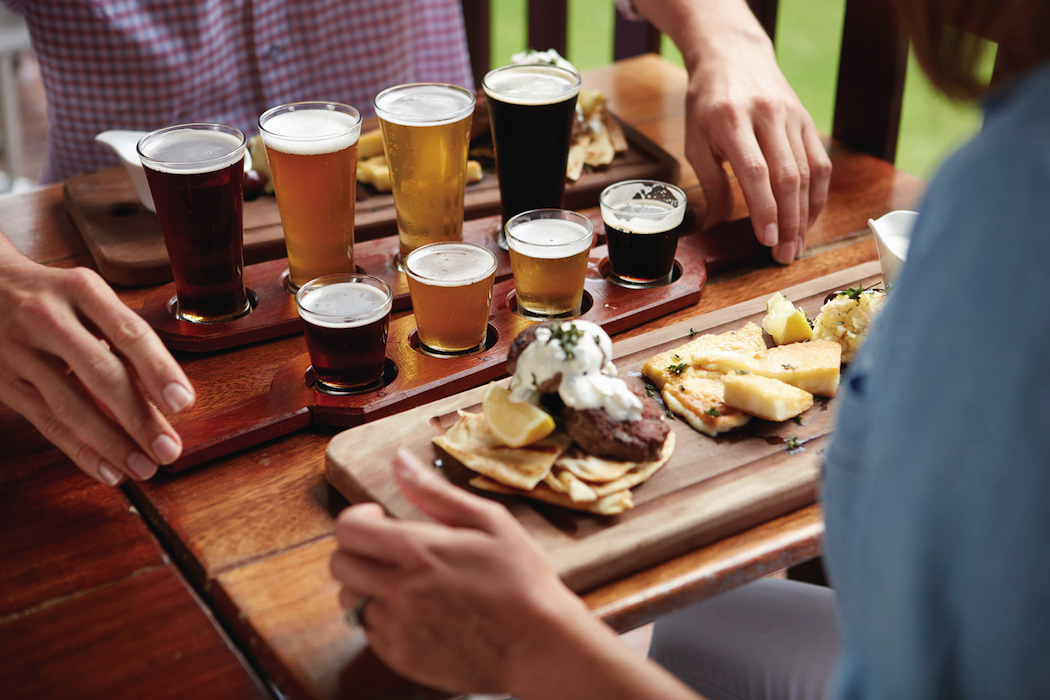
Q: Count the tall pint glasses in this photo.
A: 4